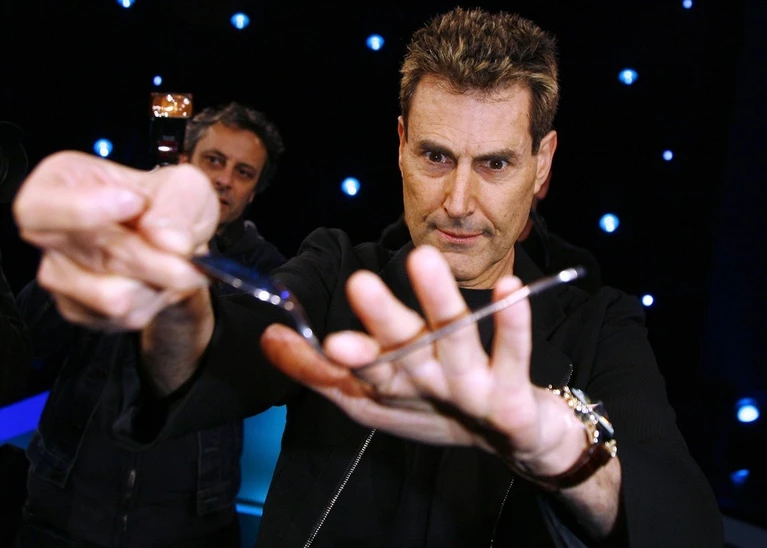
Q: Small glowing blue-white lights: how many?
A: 13